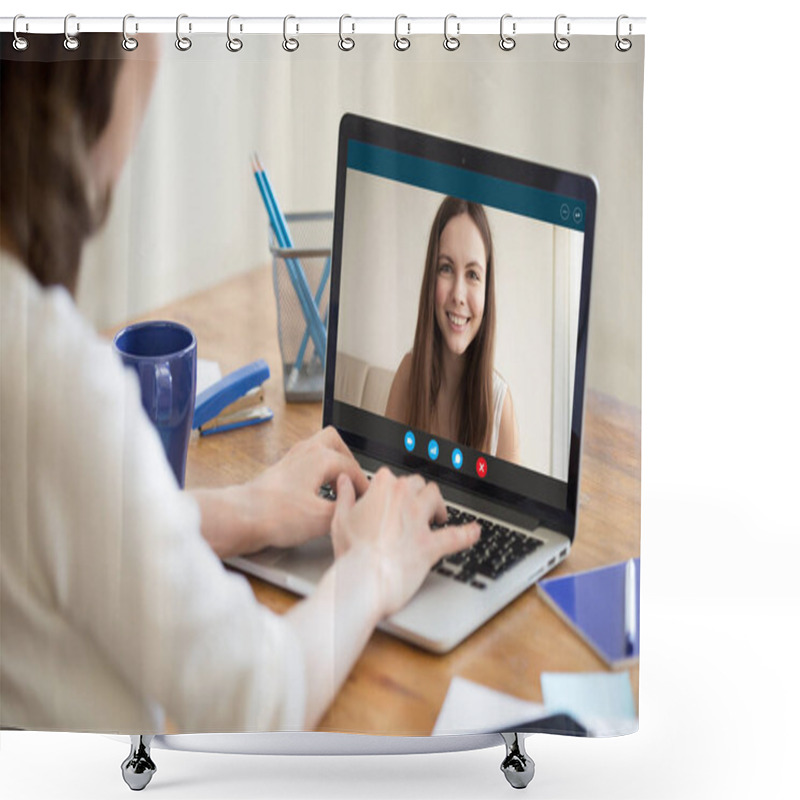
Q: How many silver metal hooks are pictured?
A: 12